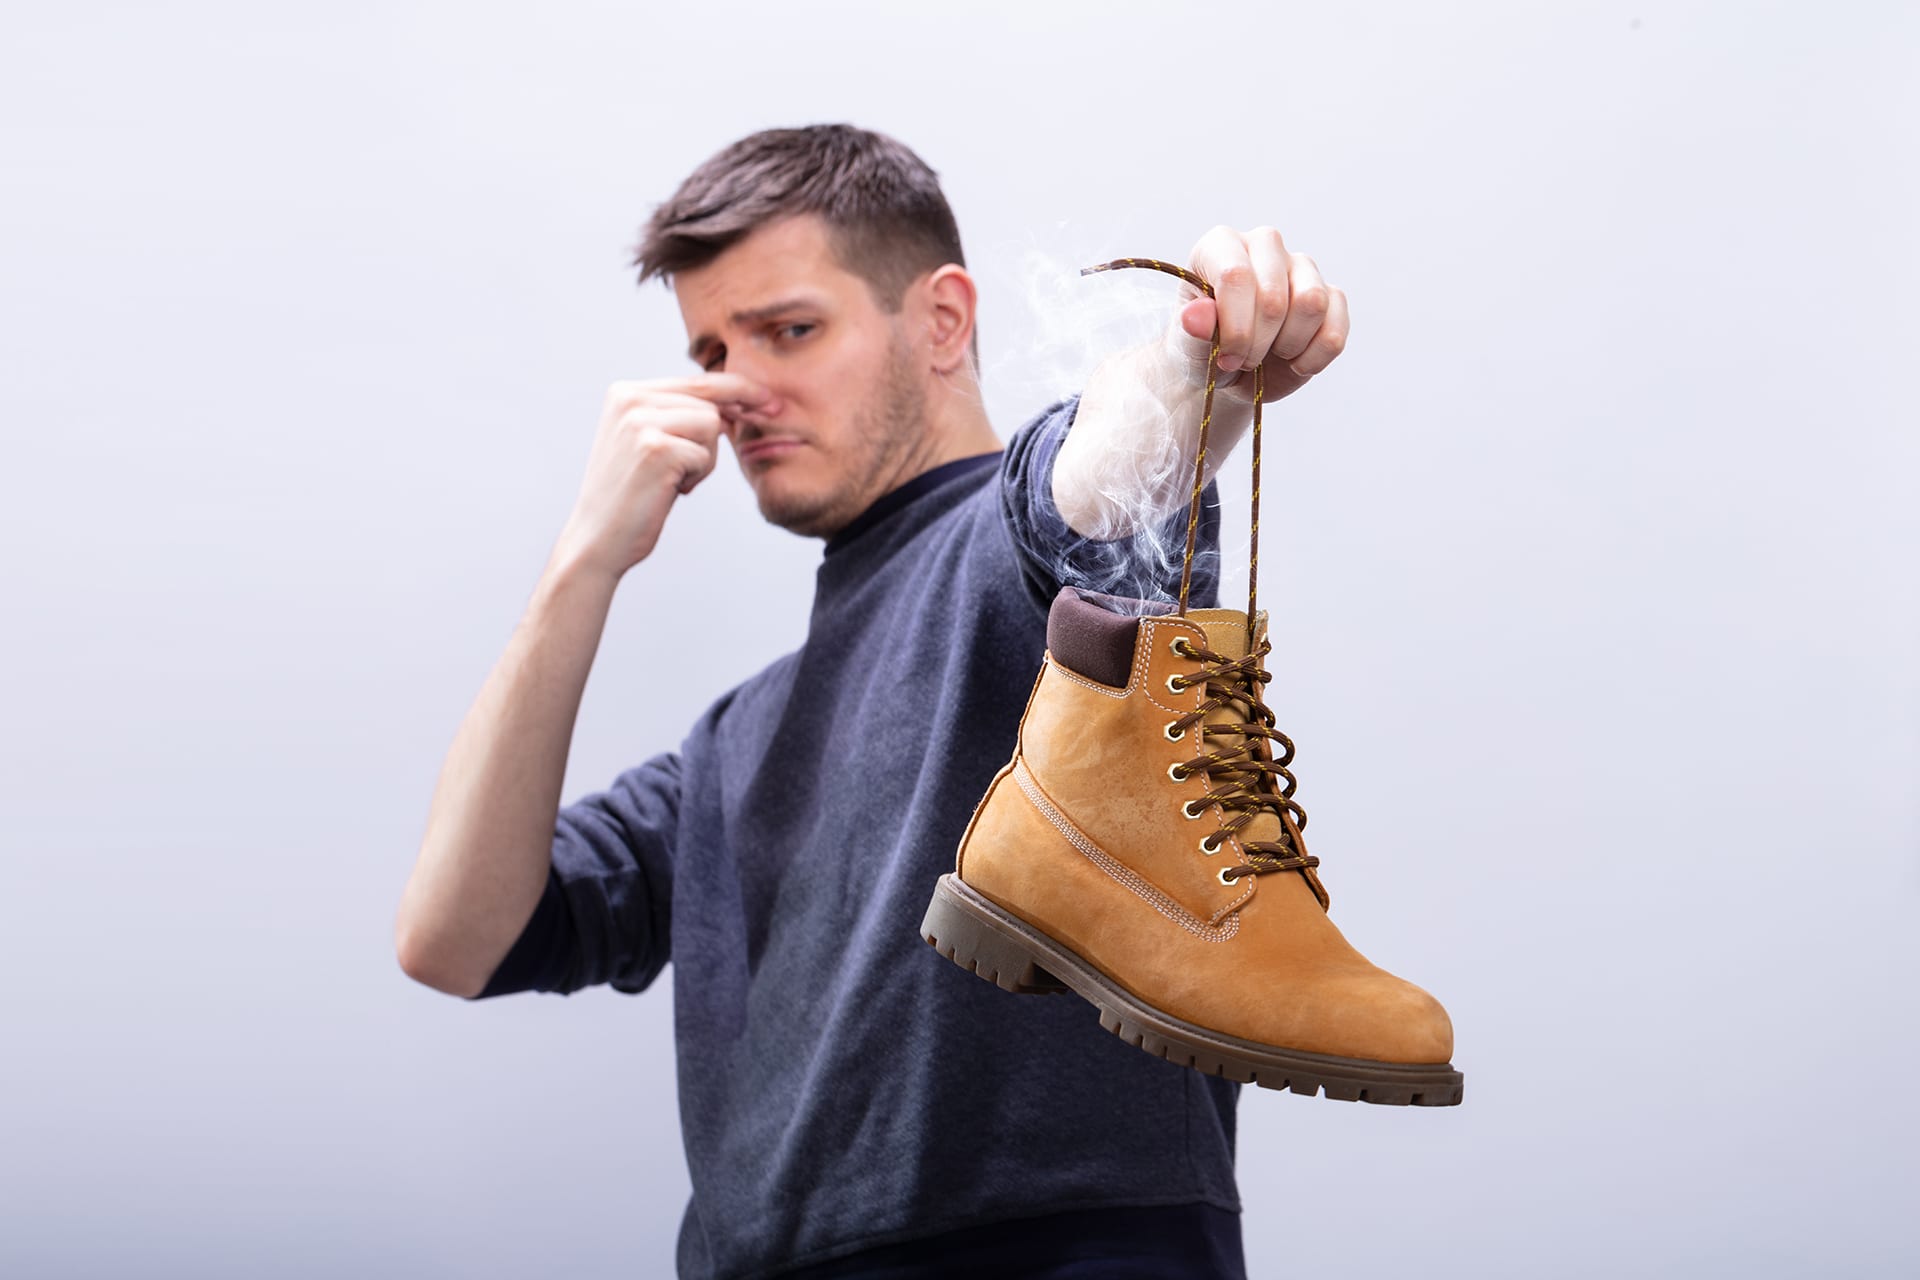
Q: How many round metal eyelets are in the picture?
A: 7